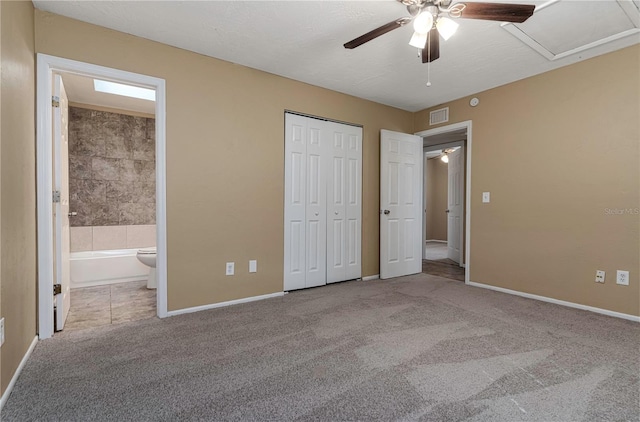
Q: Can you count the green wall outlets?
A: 0